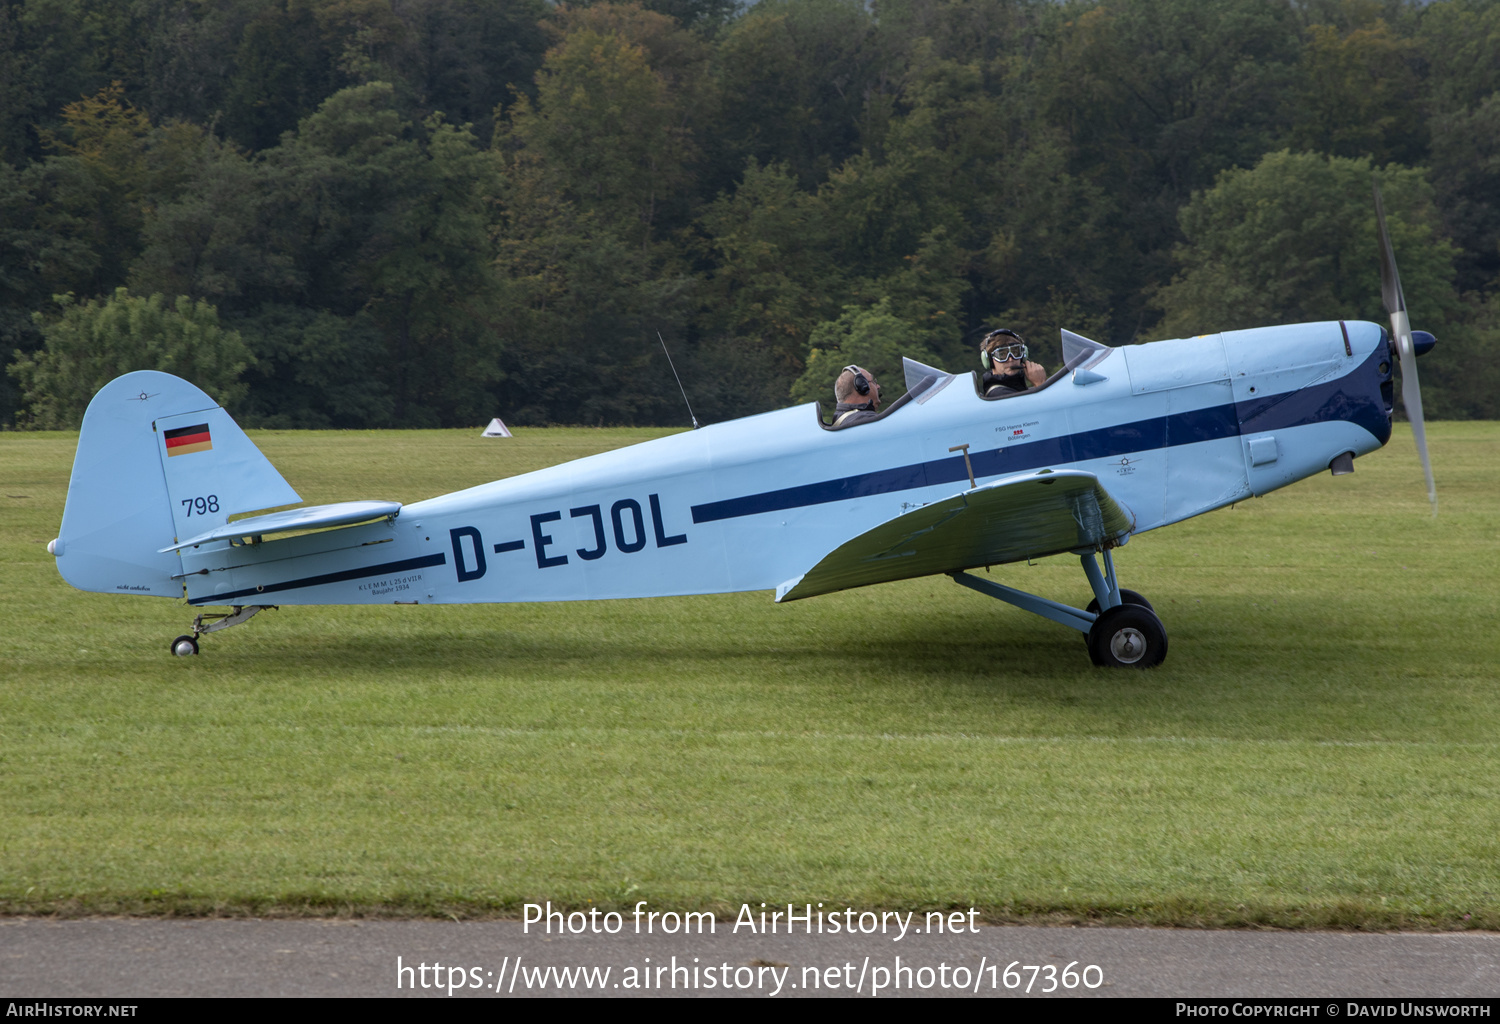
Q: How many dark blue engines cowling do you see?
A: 1